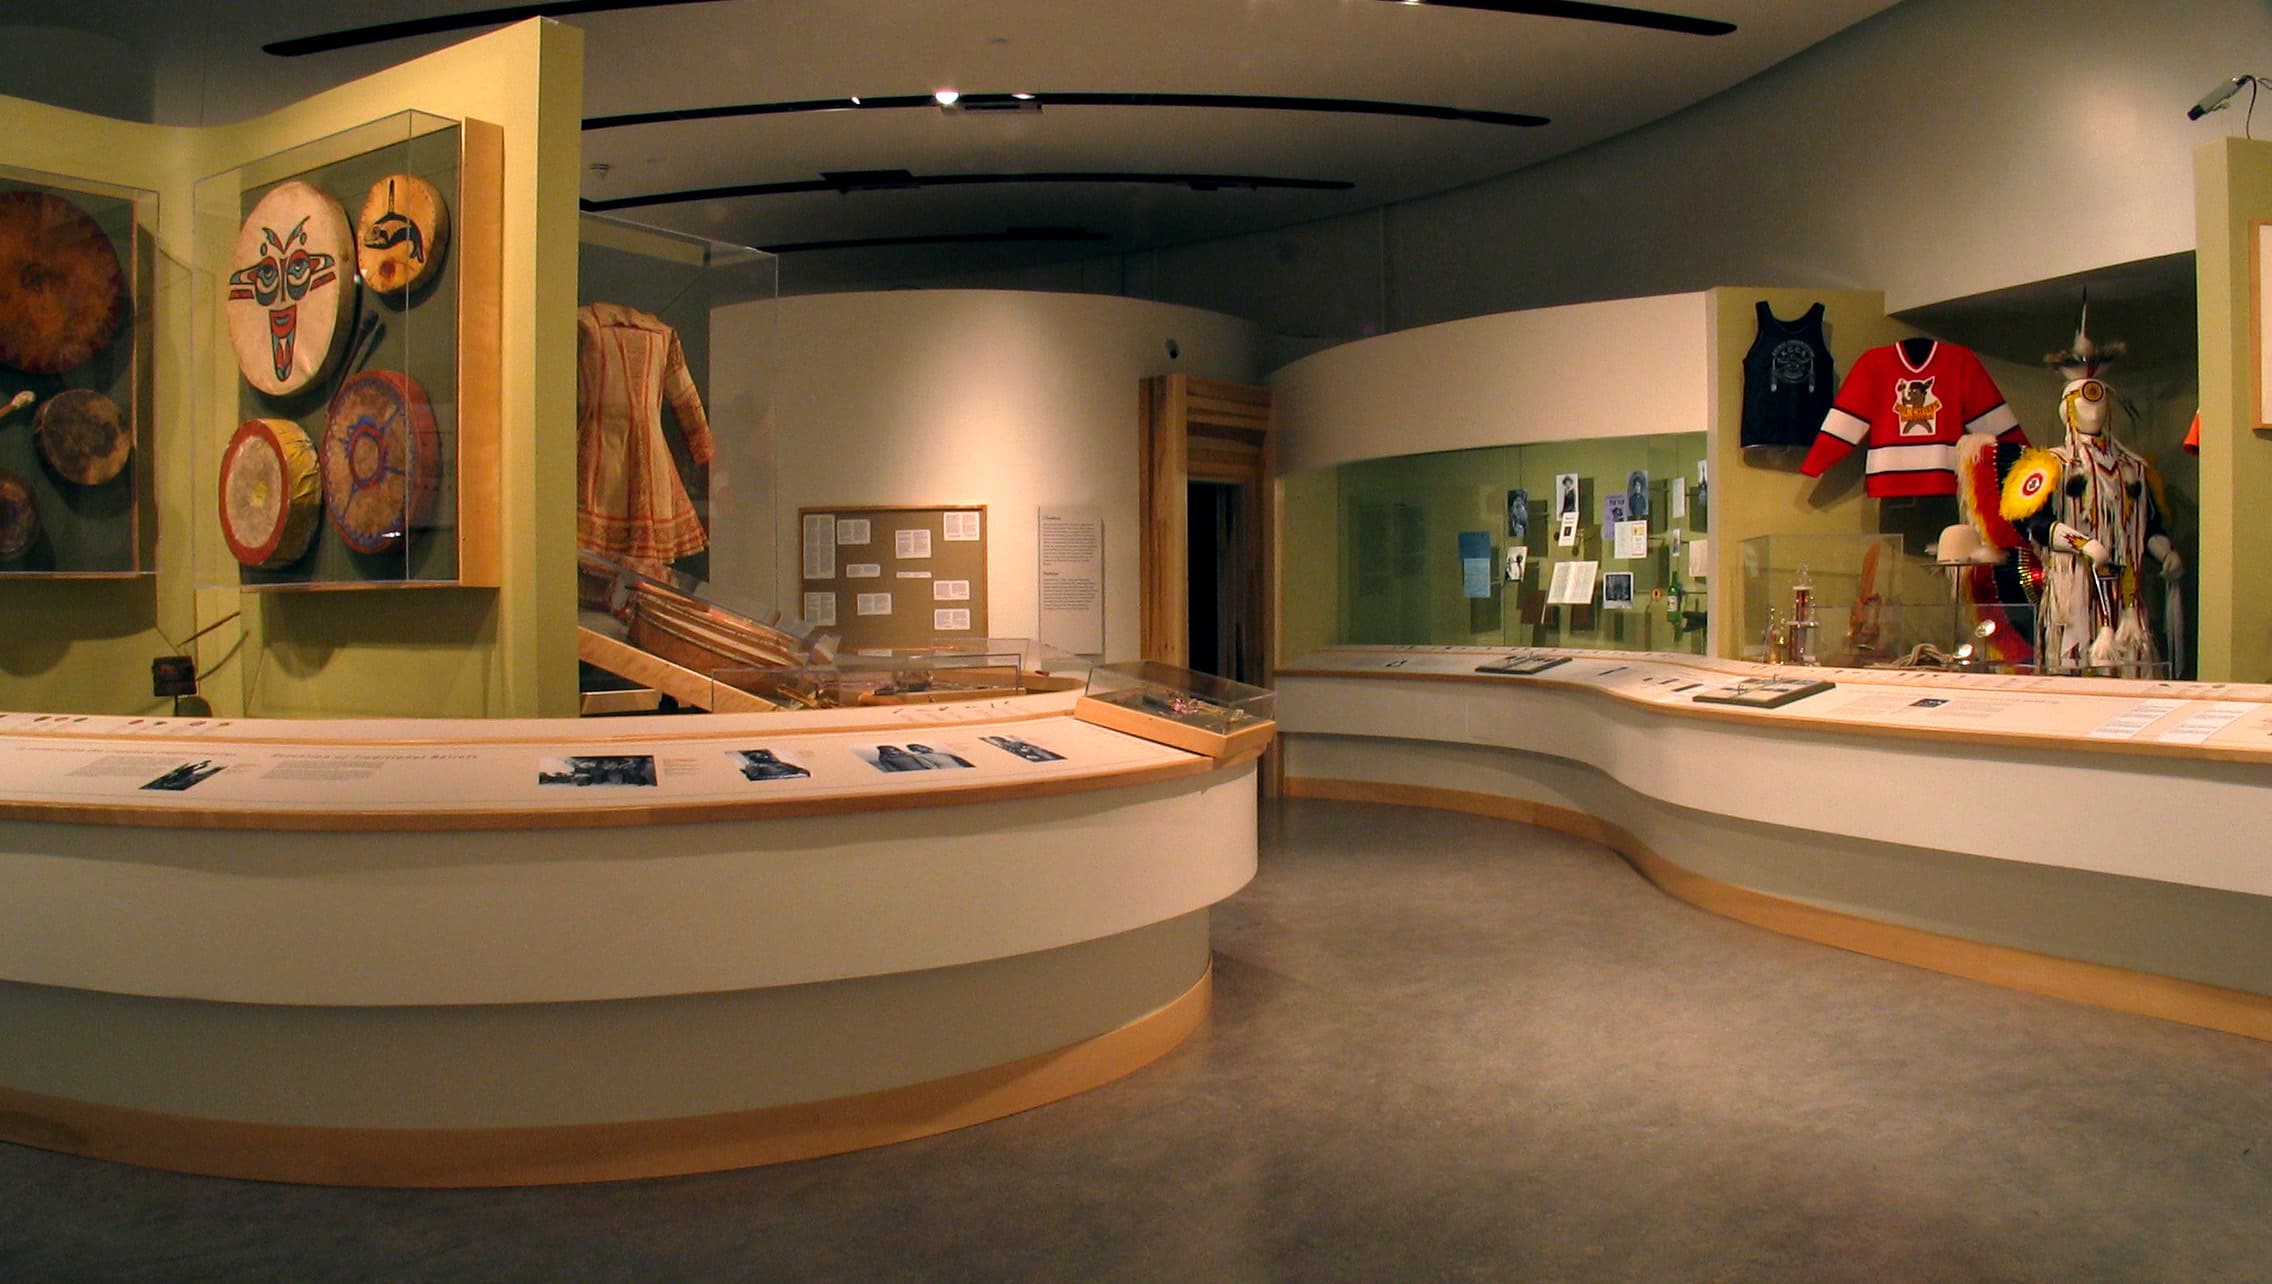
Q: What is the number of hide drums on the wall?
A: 7